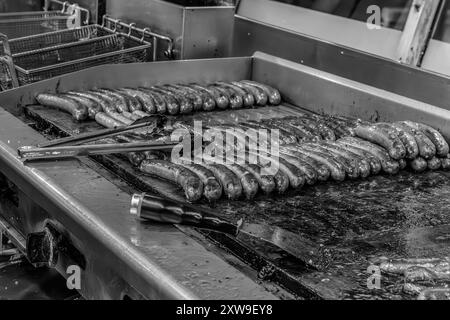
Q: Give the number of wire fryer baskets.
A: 3